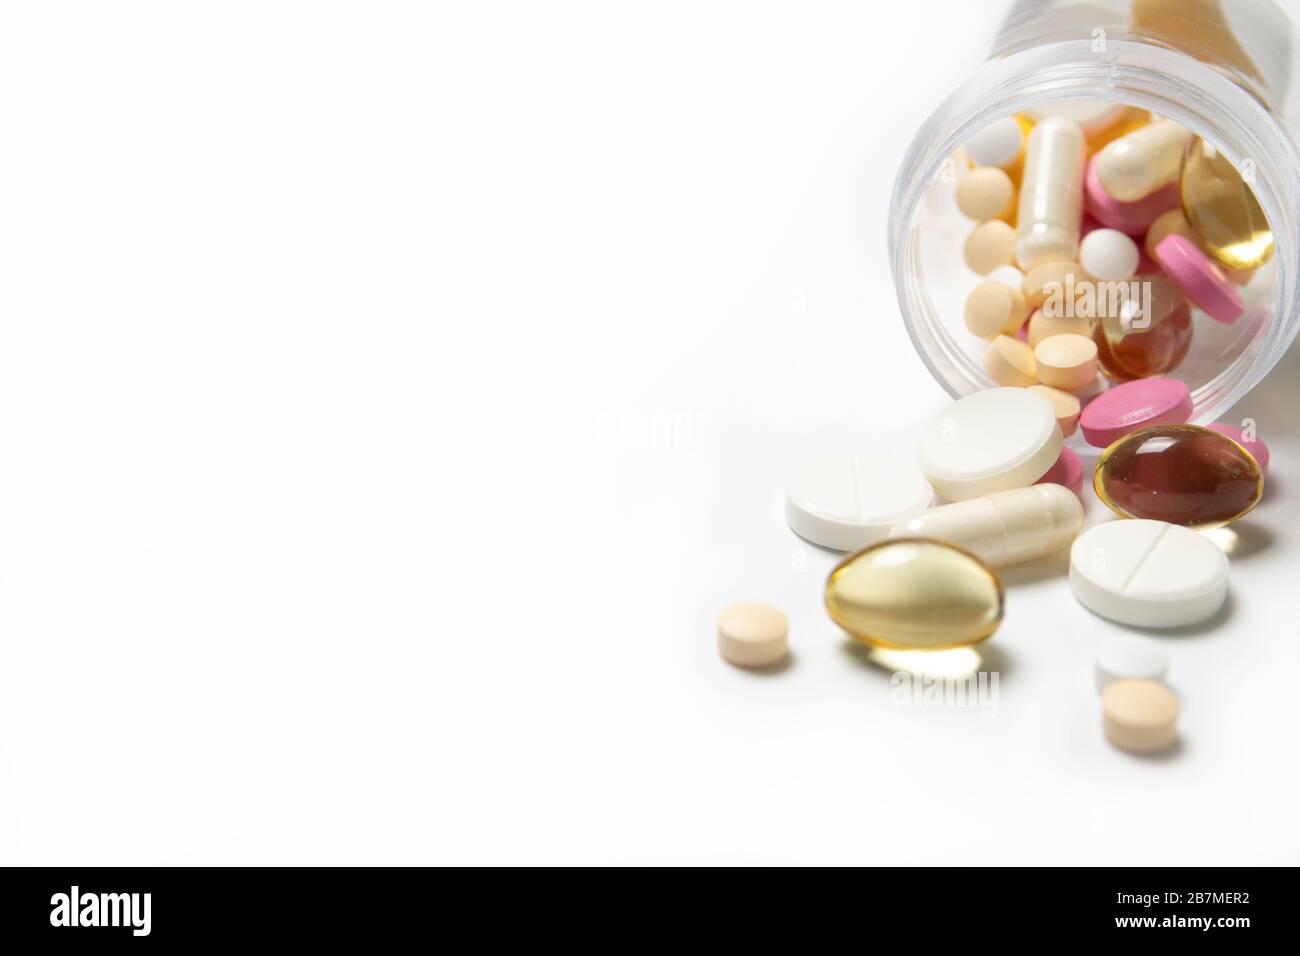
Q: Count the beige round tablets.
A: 11